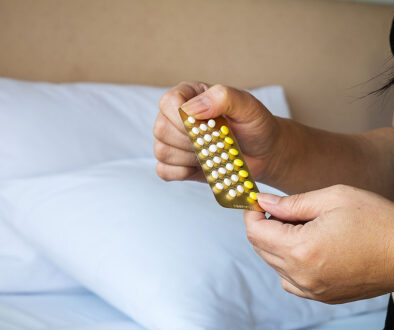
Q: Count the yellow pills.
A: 7